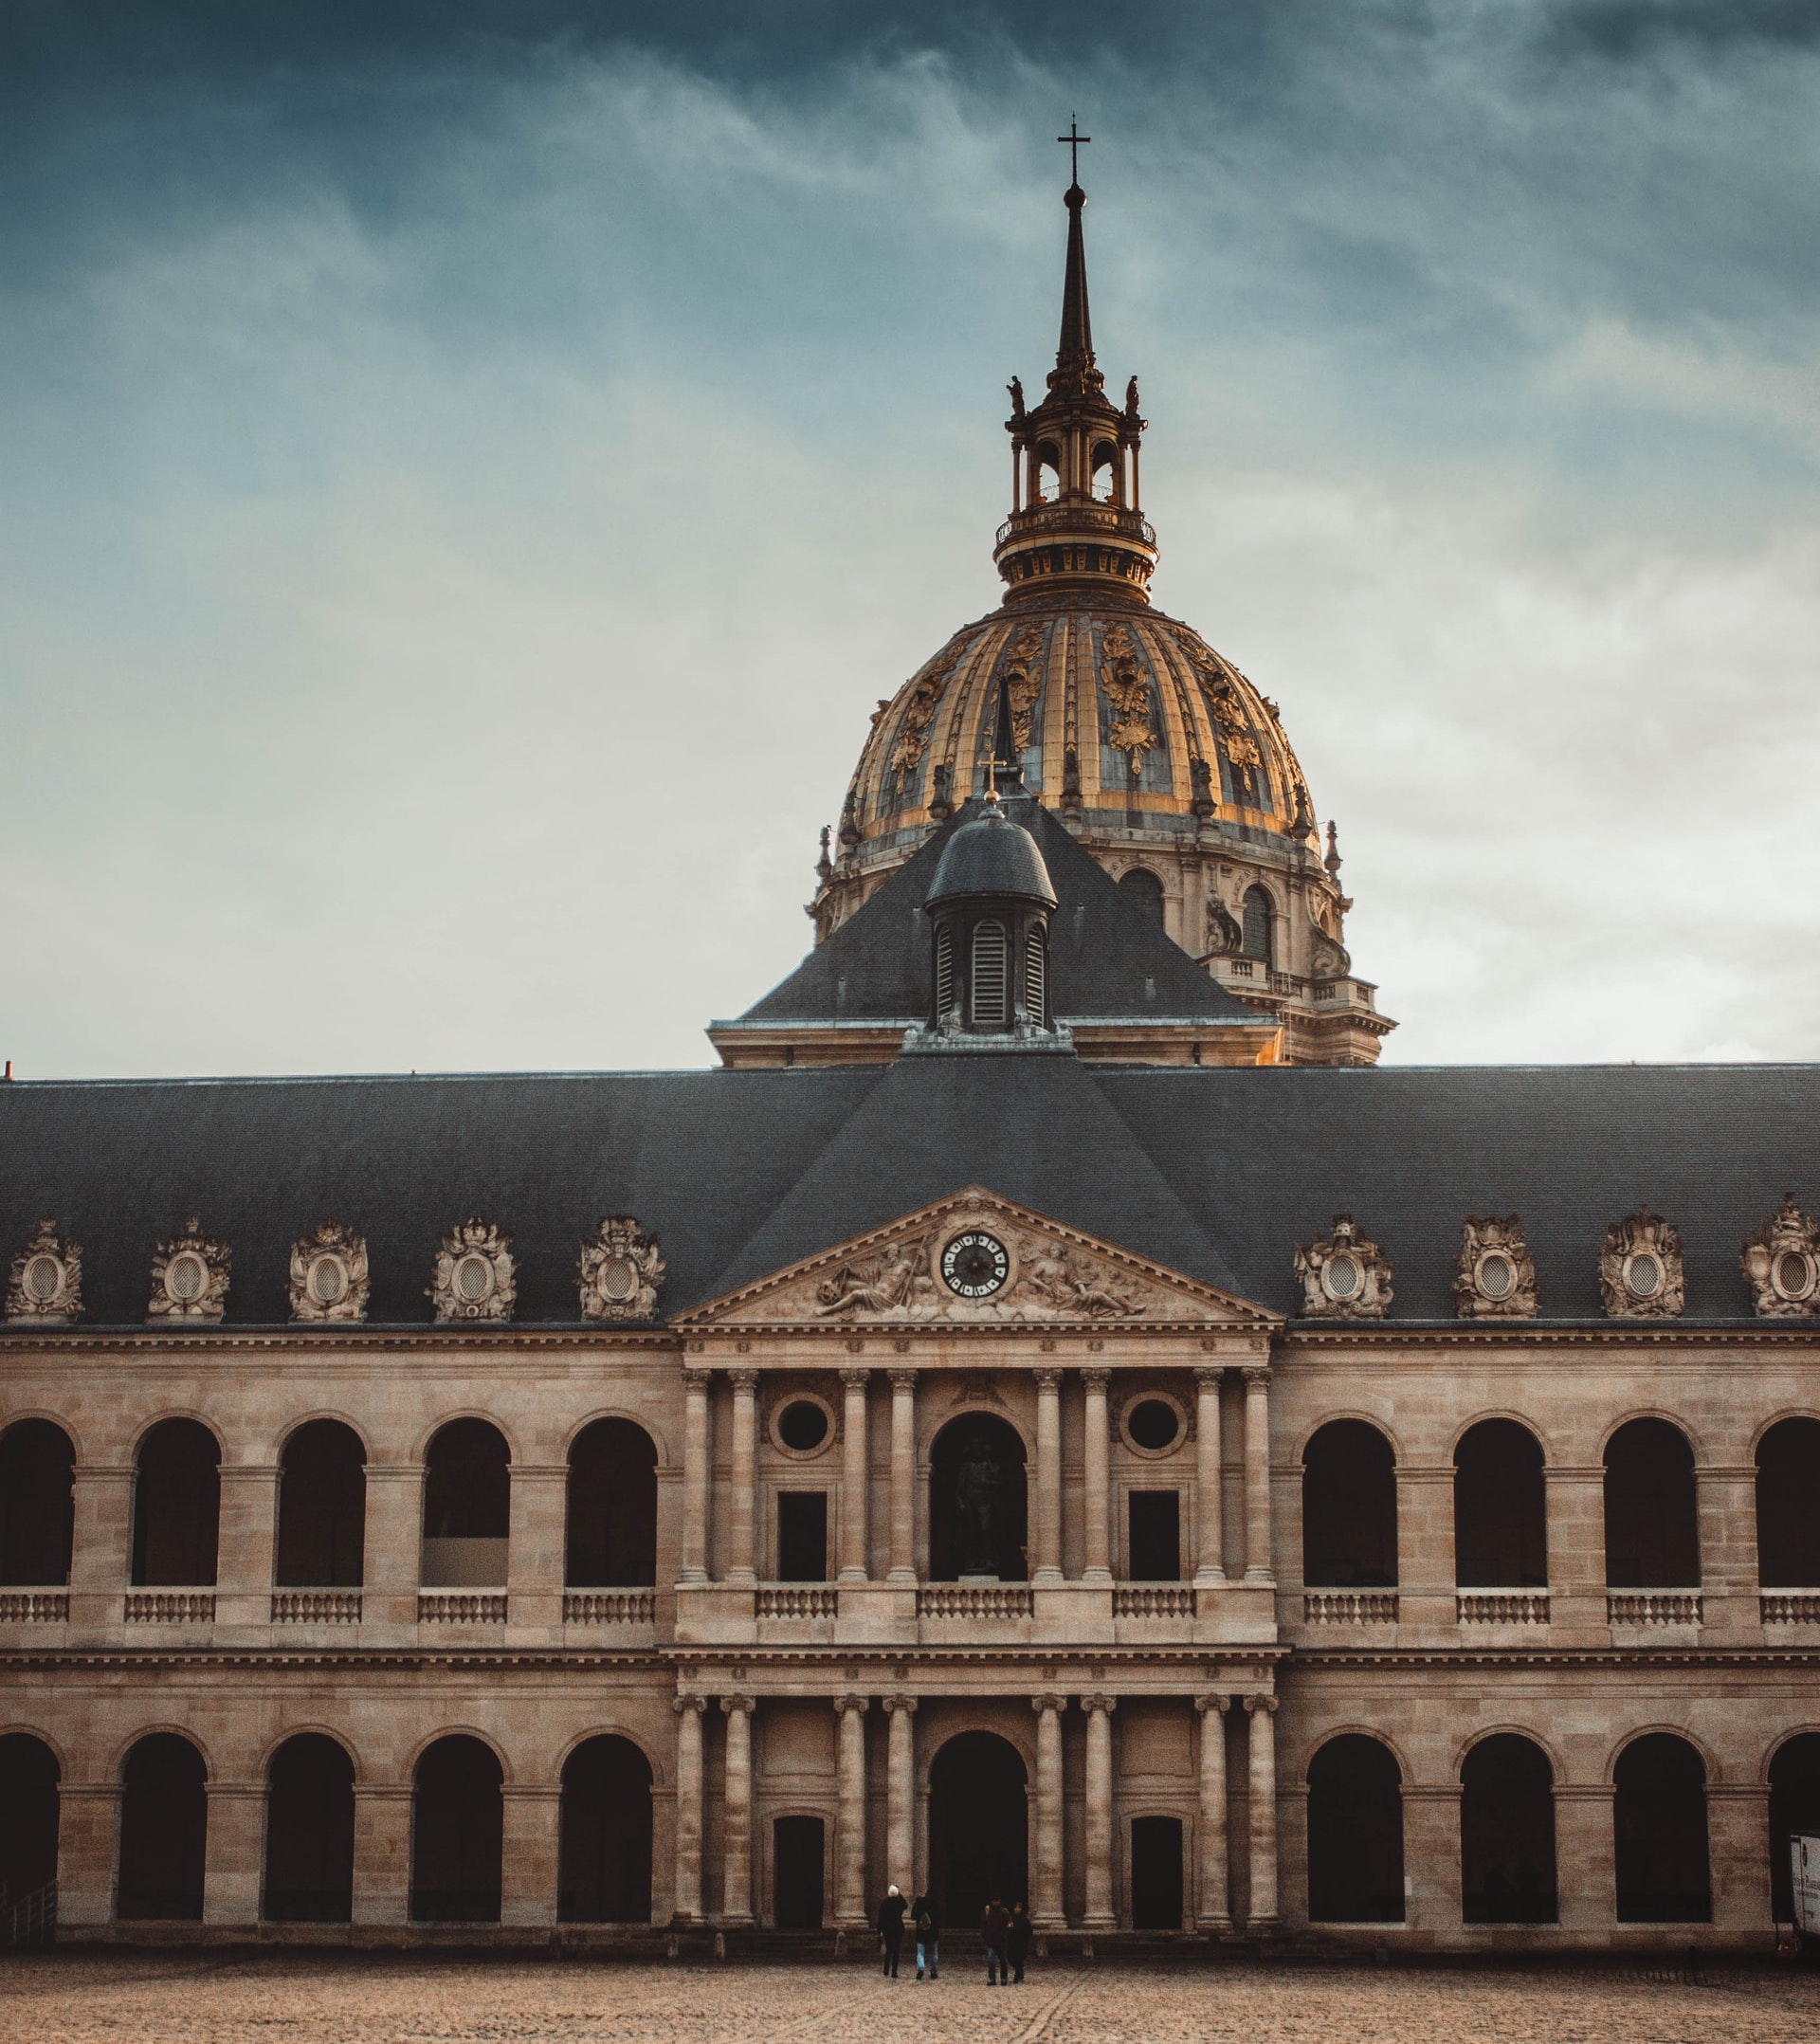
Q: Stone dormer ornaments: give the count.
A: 9